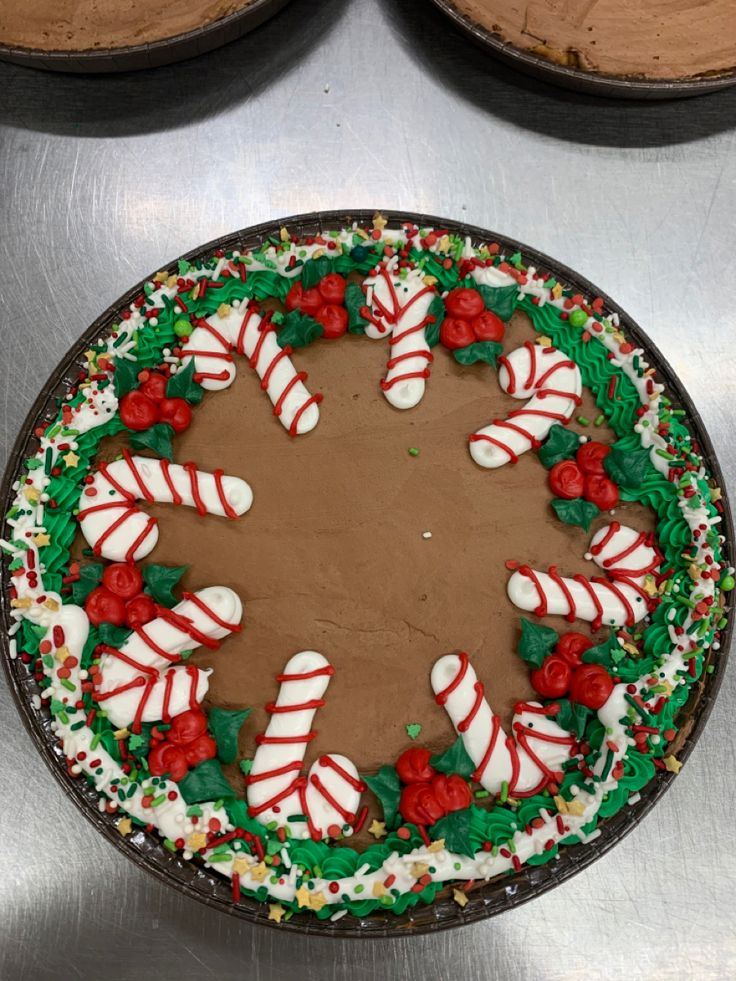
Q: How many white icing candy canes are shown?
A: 8